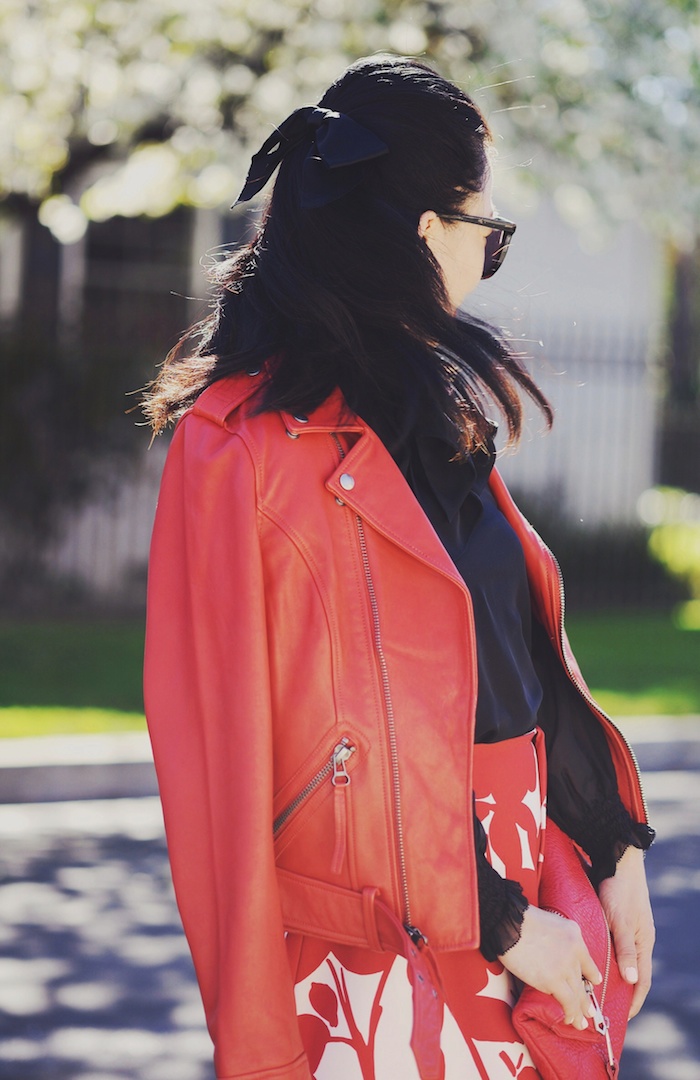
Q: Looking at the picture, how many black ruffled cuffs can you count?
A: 2